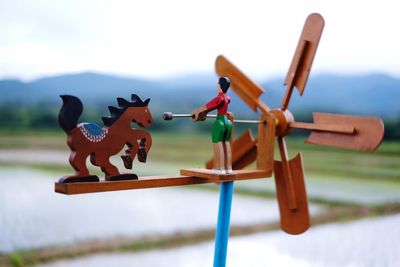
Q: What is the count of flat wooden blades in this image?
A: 5